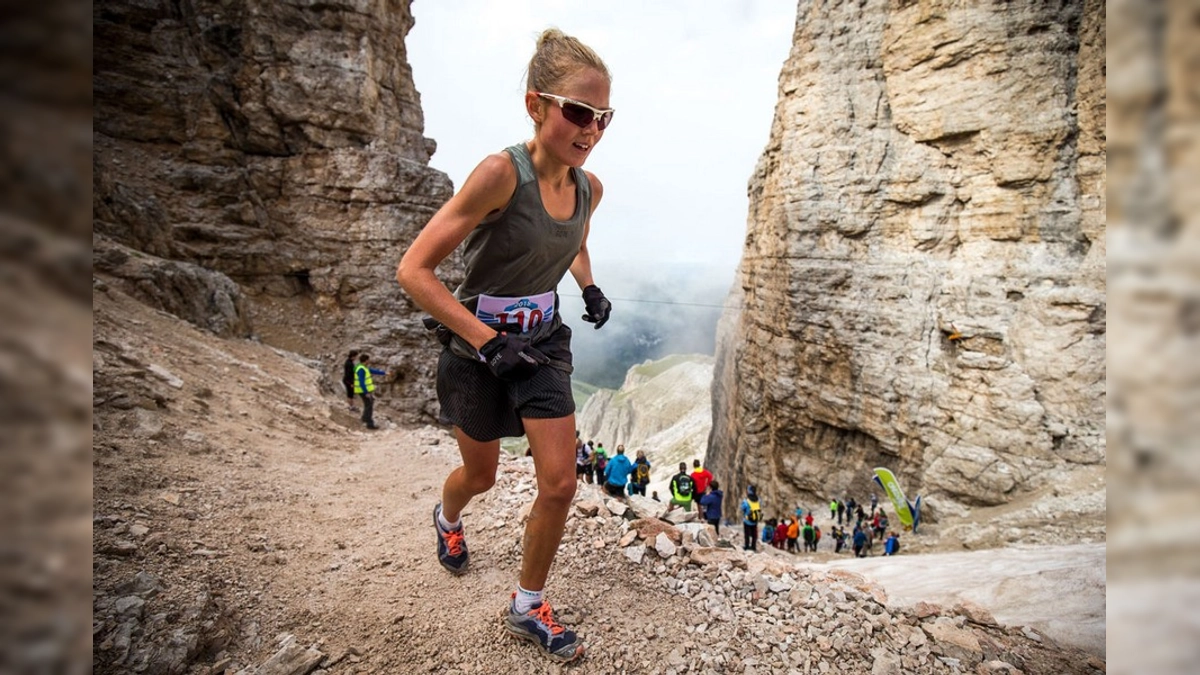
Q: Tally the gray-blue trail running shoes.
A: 2